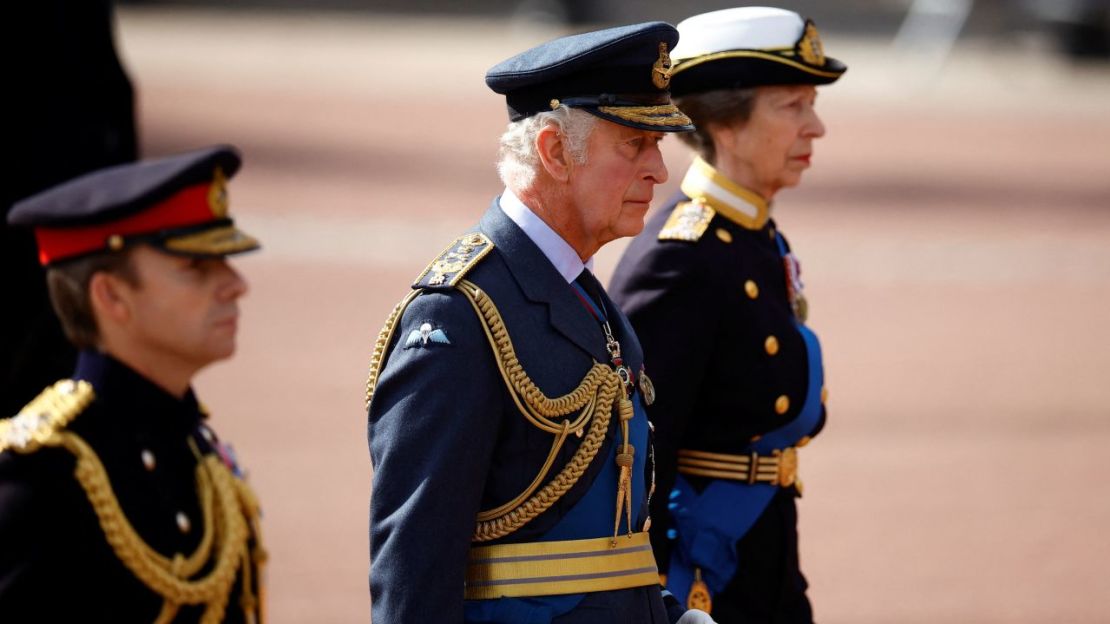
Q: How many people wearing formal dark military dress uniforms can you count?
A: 3